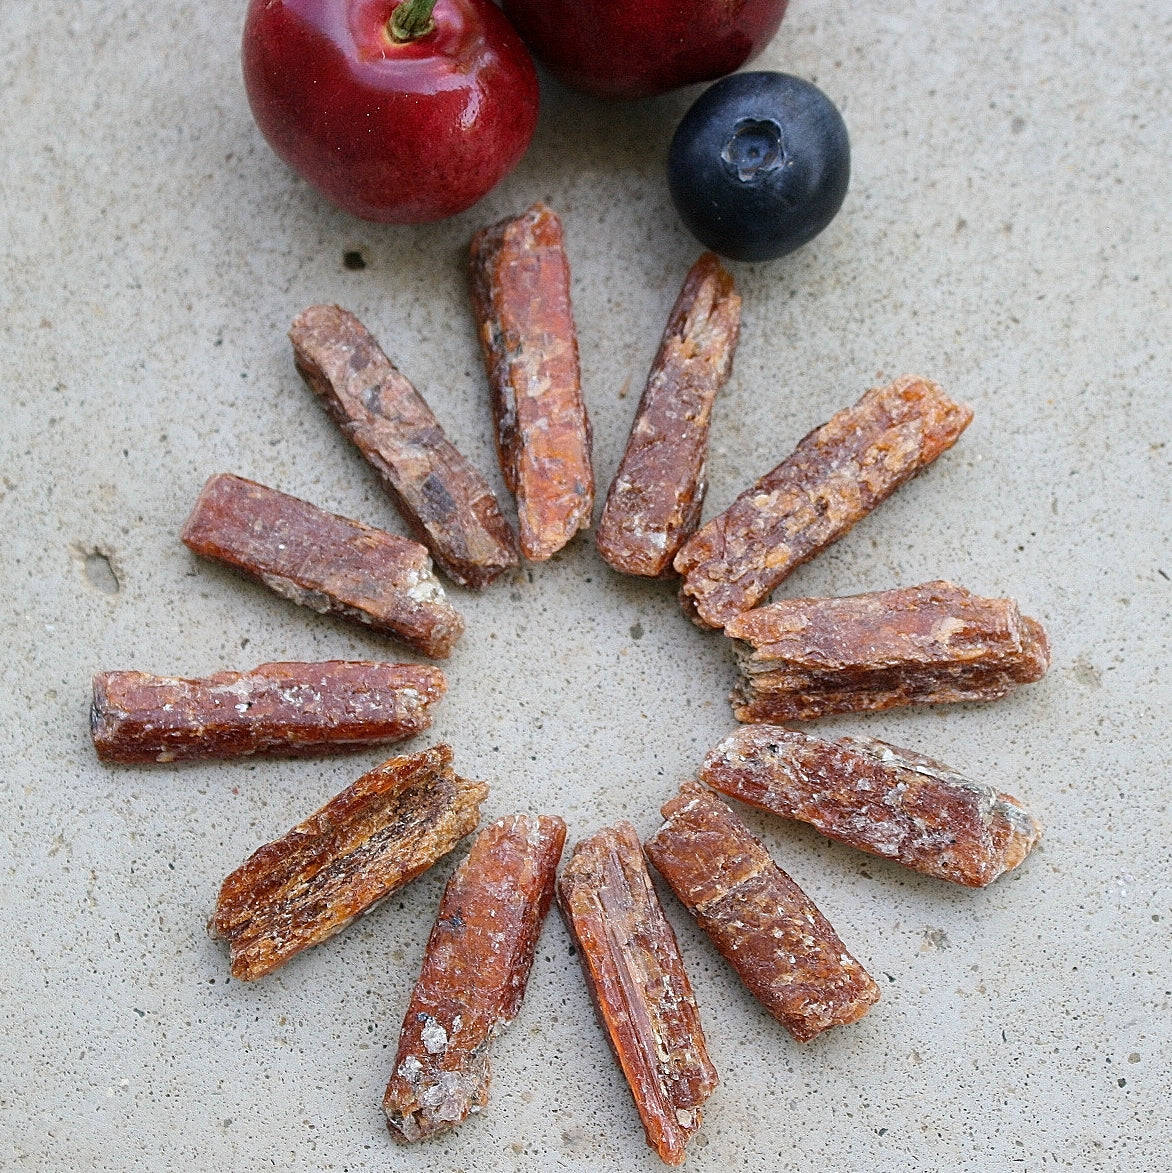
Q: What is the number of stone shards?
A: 12